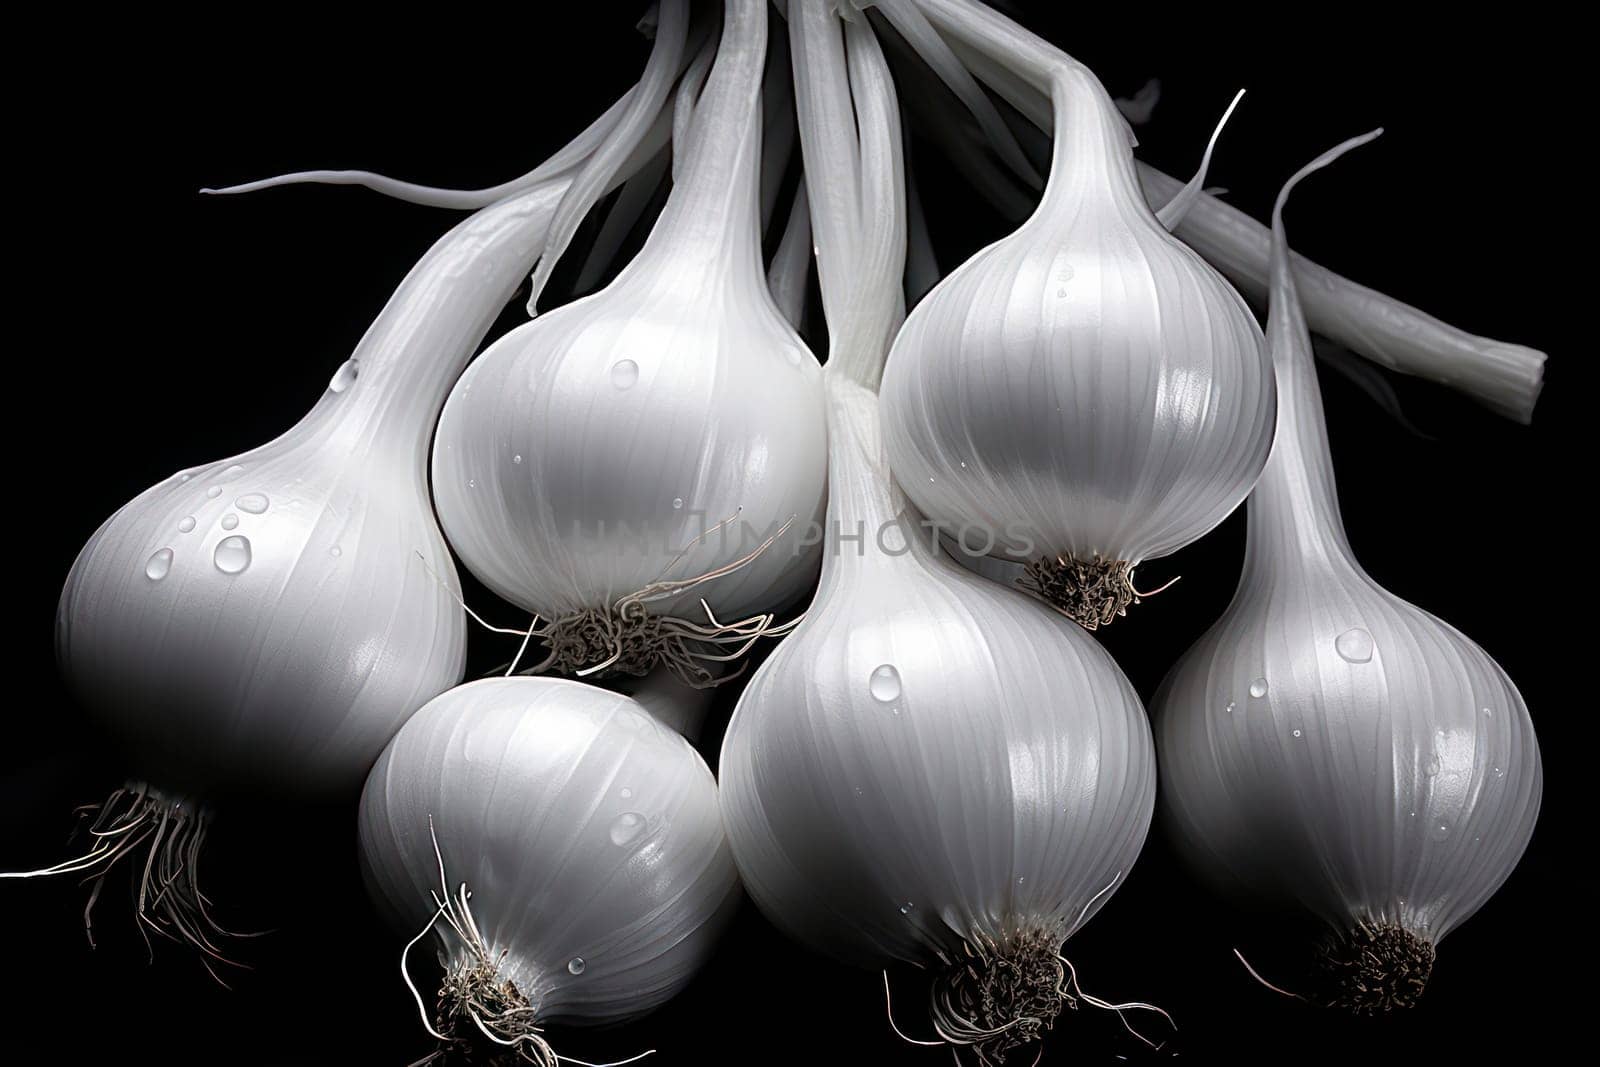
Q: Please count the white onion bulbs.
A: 6